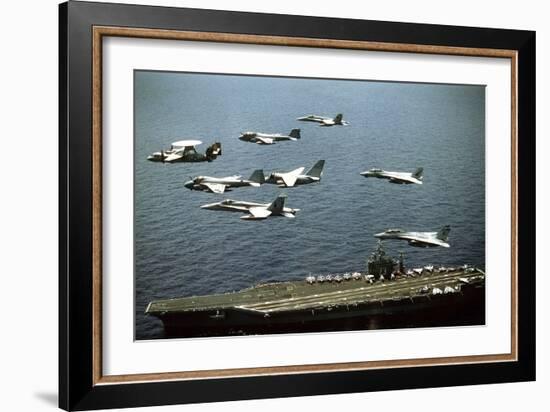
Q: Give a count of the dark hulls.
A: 1